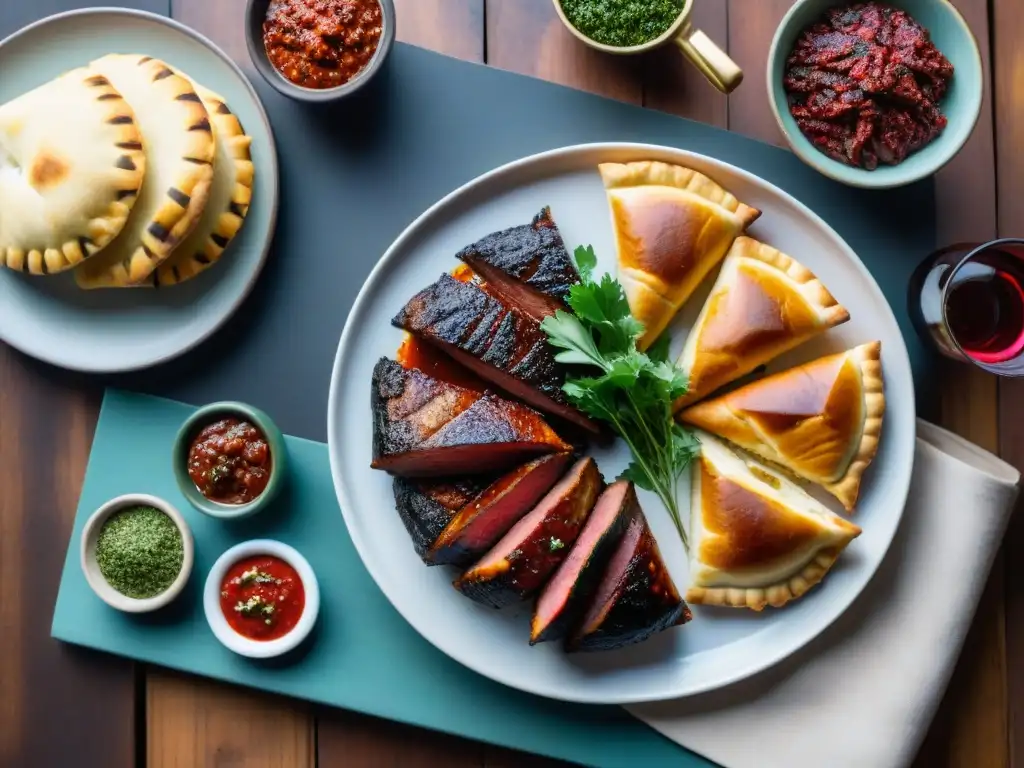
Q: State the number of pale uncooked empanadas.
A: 3